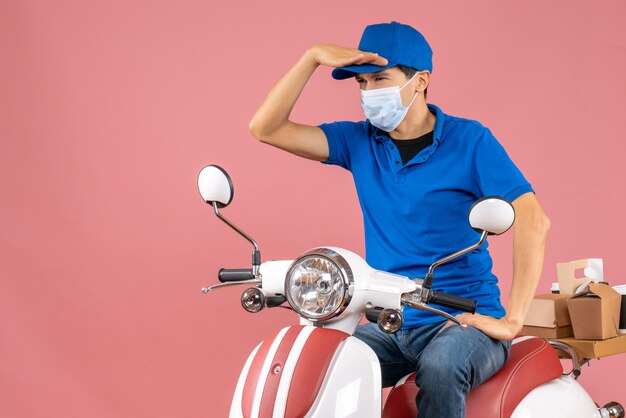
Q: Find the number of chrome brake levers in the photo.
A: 2